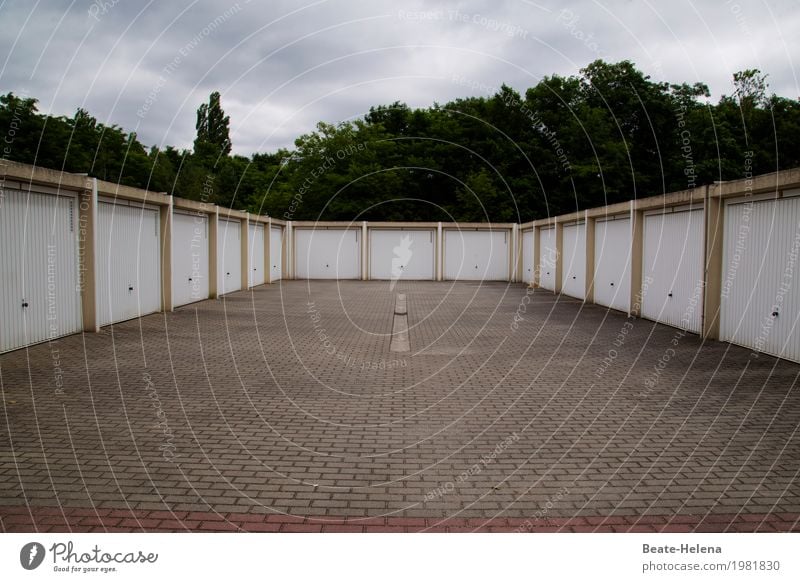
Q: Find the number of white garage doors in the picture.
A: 15